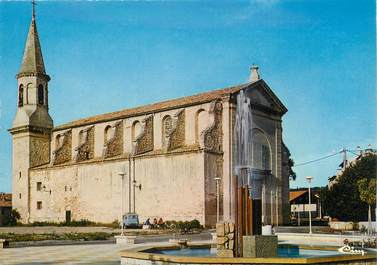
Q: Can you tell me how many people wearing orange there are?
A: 2